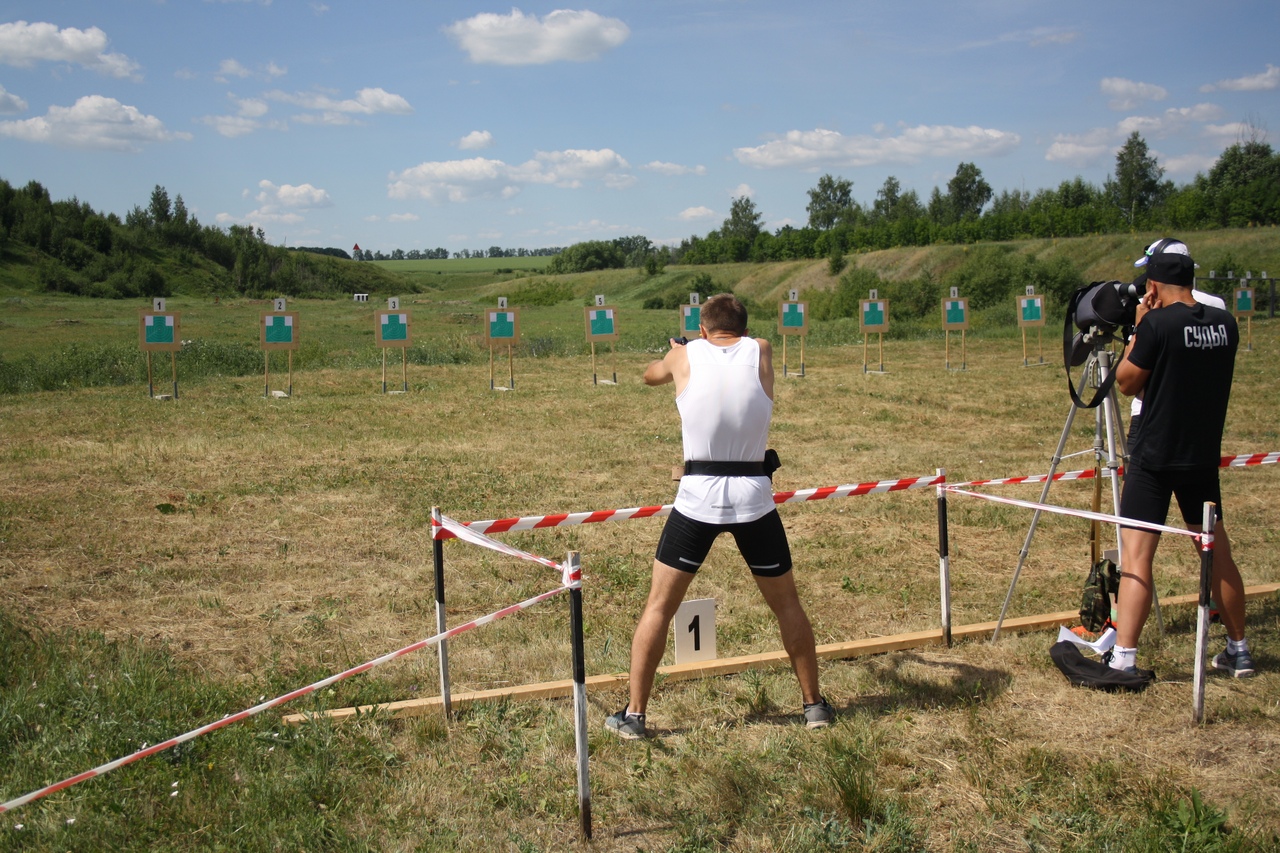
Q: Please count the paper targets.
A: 11